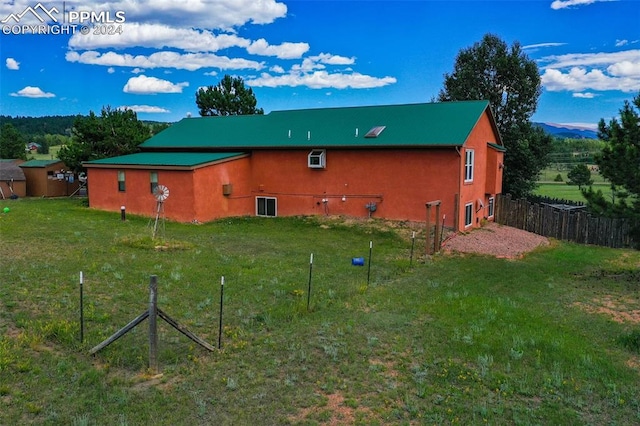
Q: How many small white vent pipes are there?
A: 3